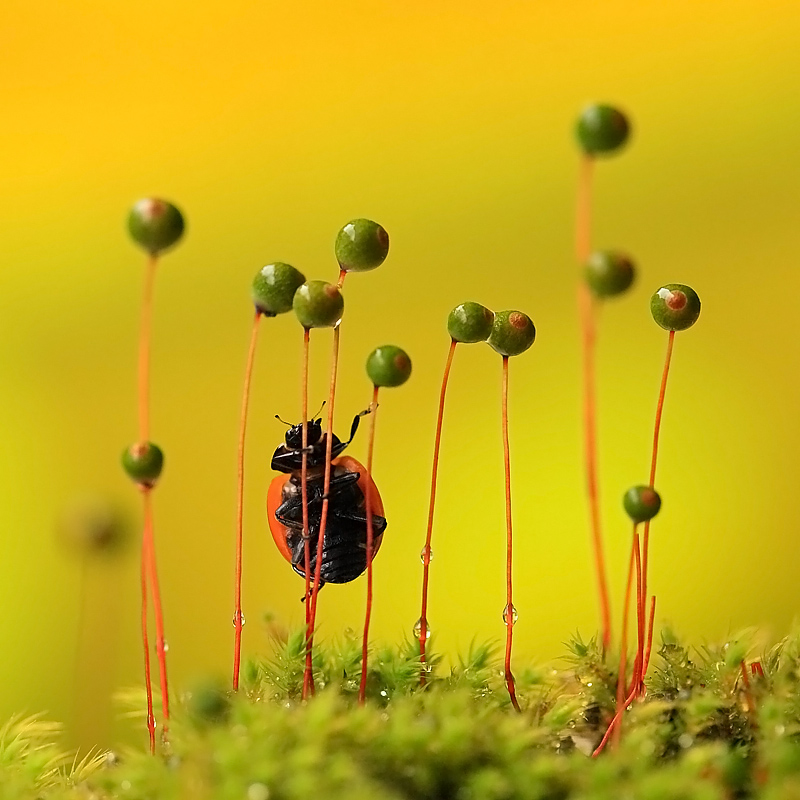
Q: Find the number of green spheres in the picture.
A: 12